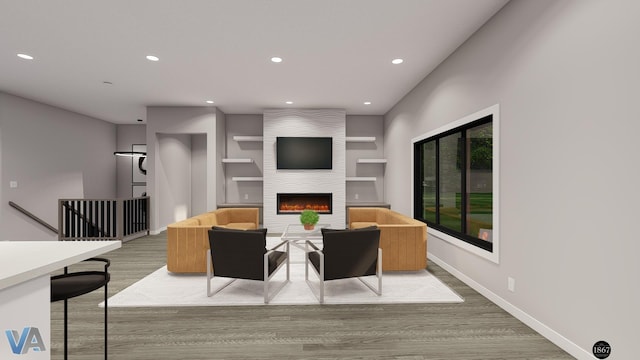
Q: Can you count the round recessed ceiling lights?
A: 7